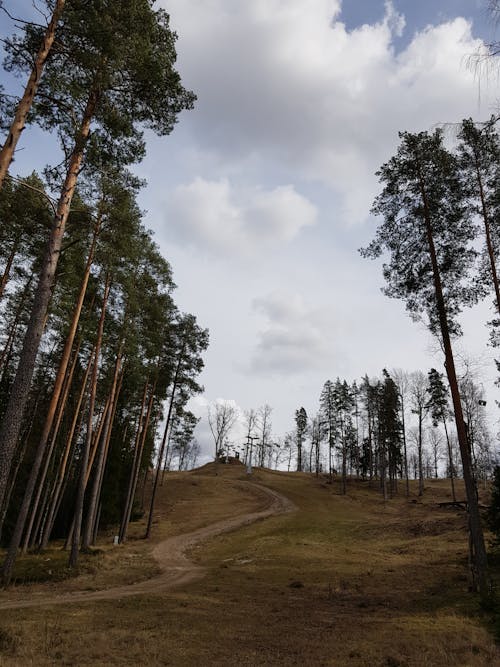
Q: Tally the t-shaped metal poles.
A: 2